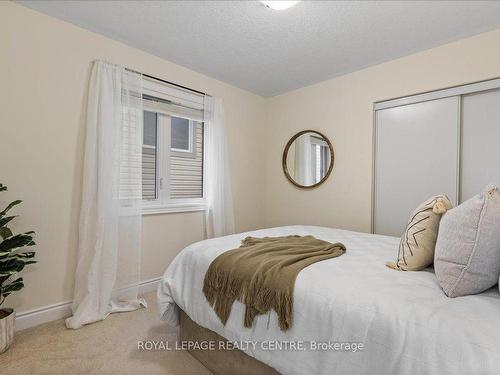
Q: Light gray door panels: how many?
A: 2